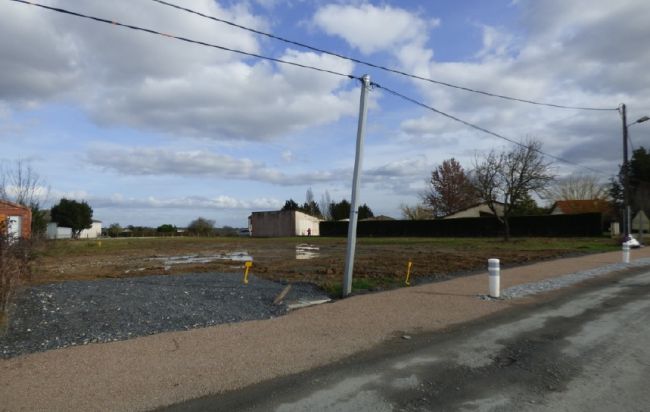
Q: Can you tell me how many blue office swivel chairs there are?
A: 0